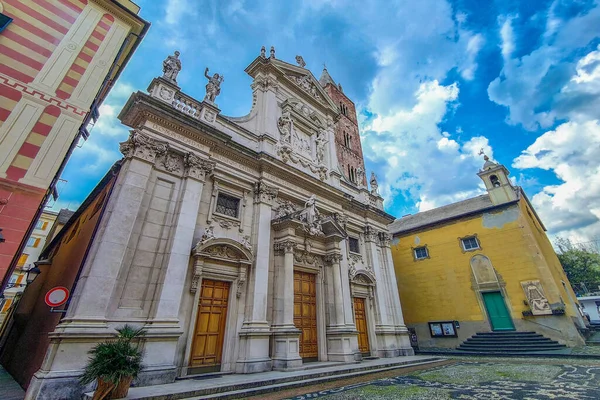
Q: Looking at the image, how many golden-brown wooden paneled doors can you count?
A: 3